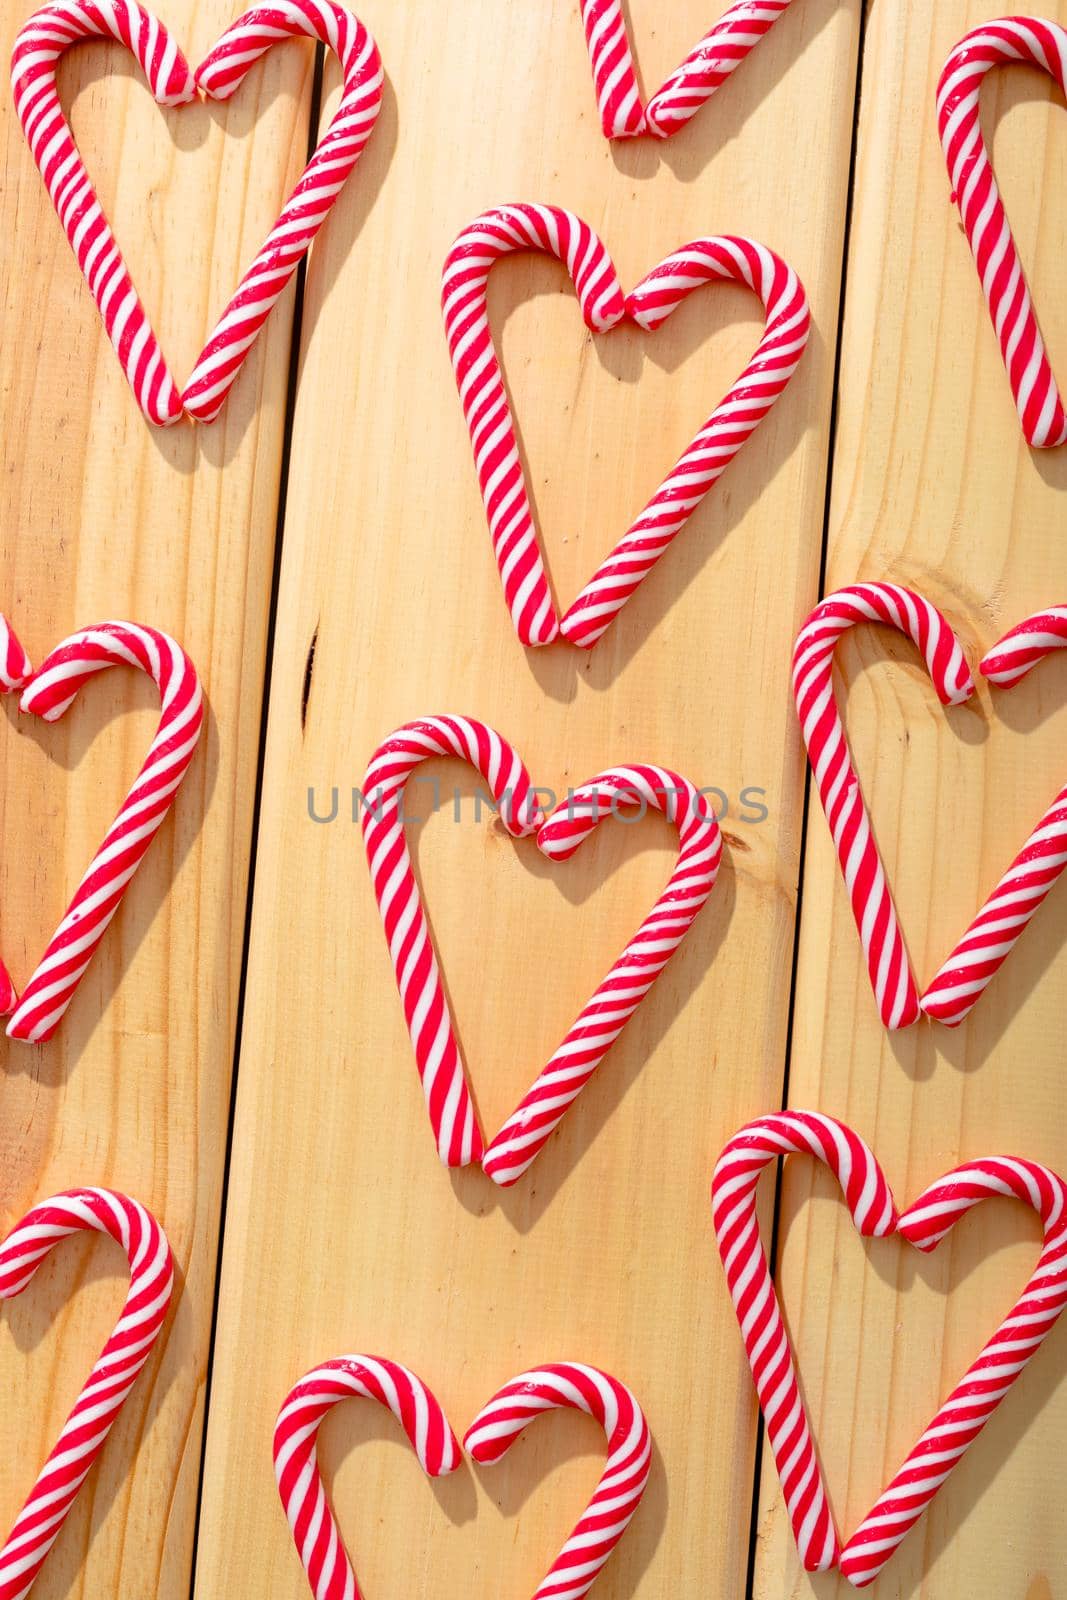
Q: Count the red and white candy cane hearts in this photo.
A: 10